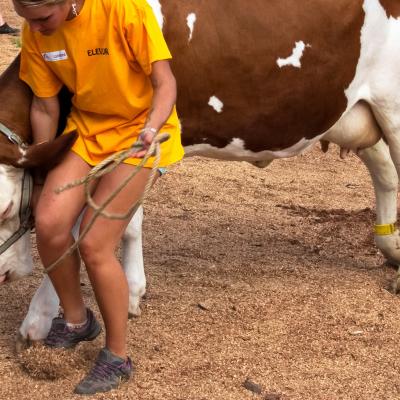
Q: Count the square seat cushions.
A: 0